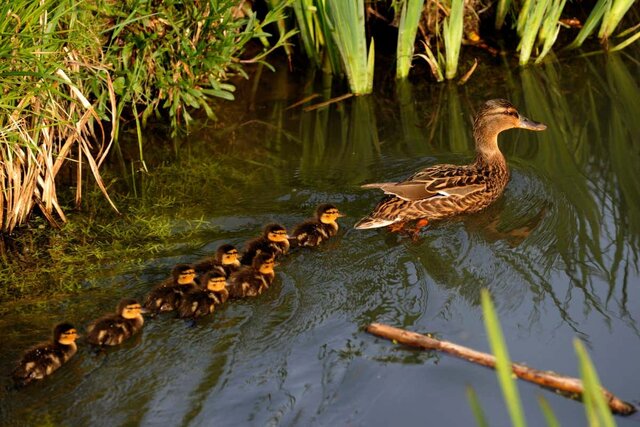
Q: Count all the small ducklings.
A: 8